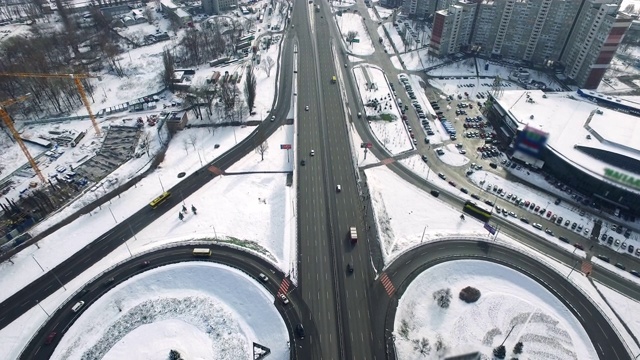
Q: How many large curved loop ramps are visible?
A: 2